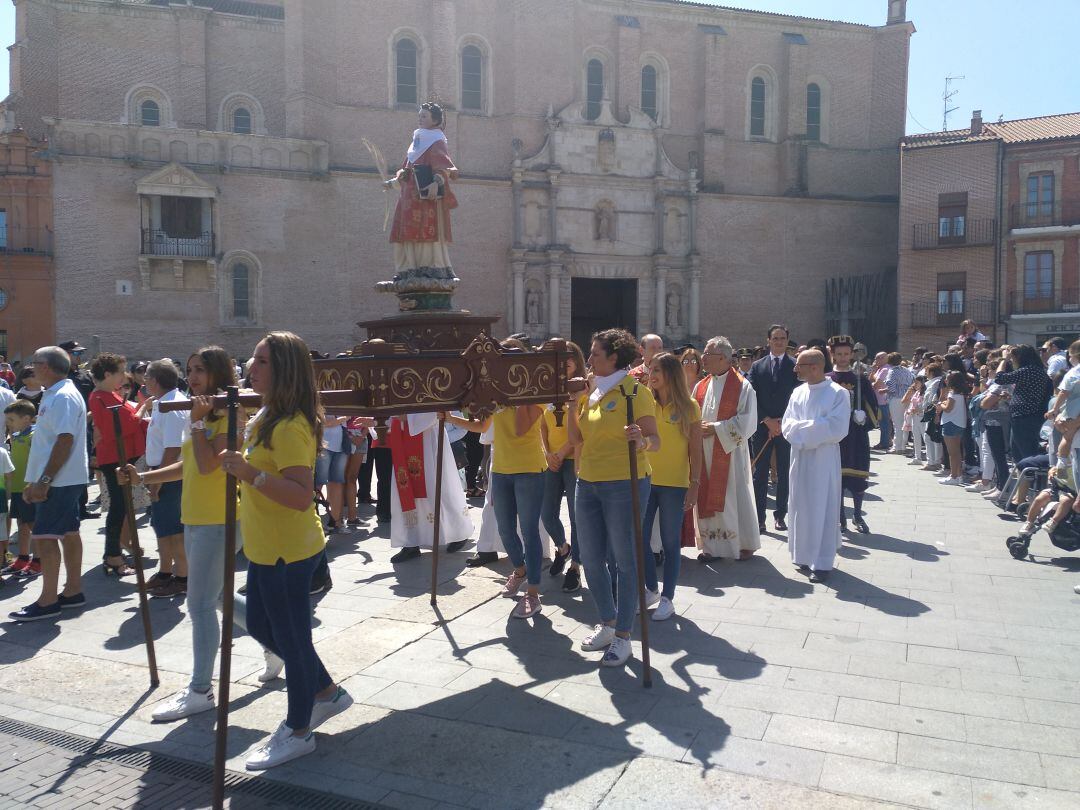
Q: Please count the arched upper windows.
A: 8